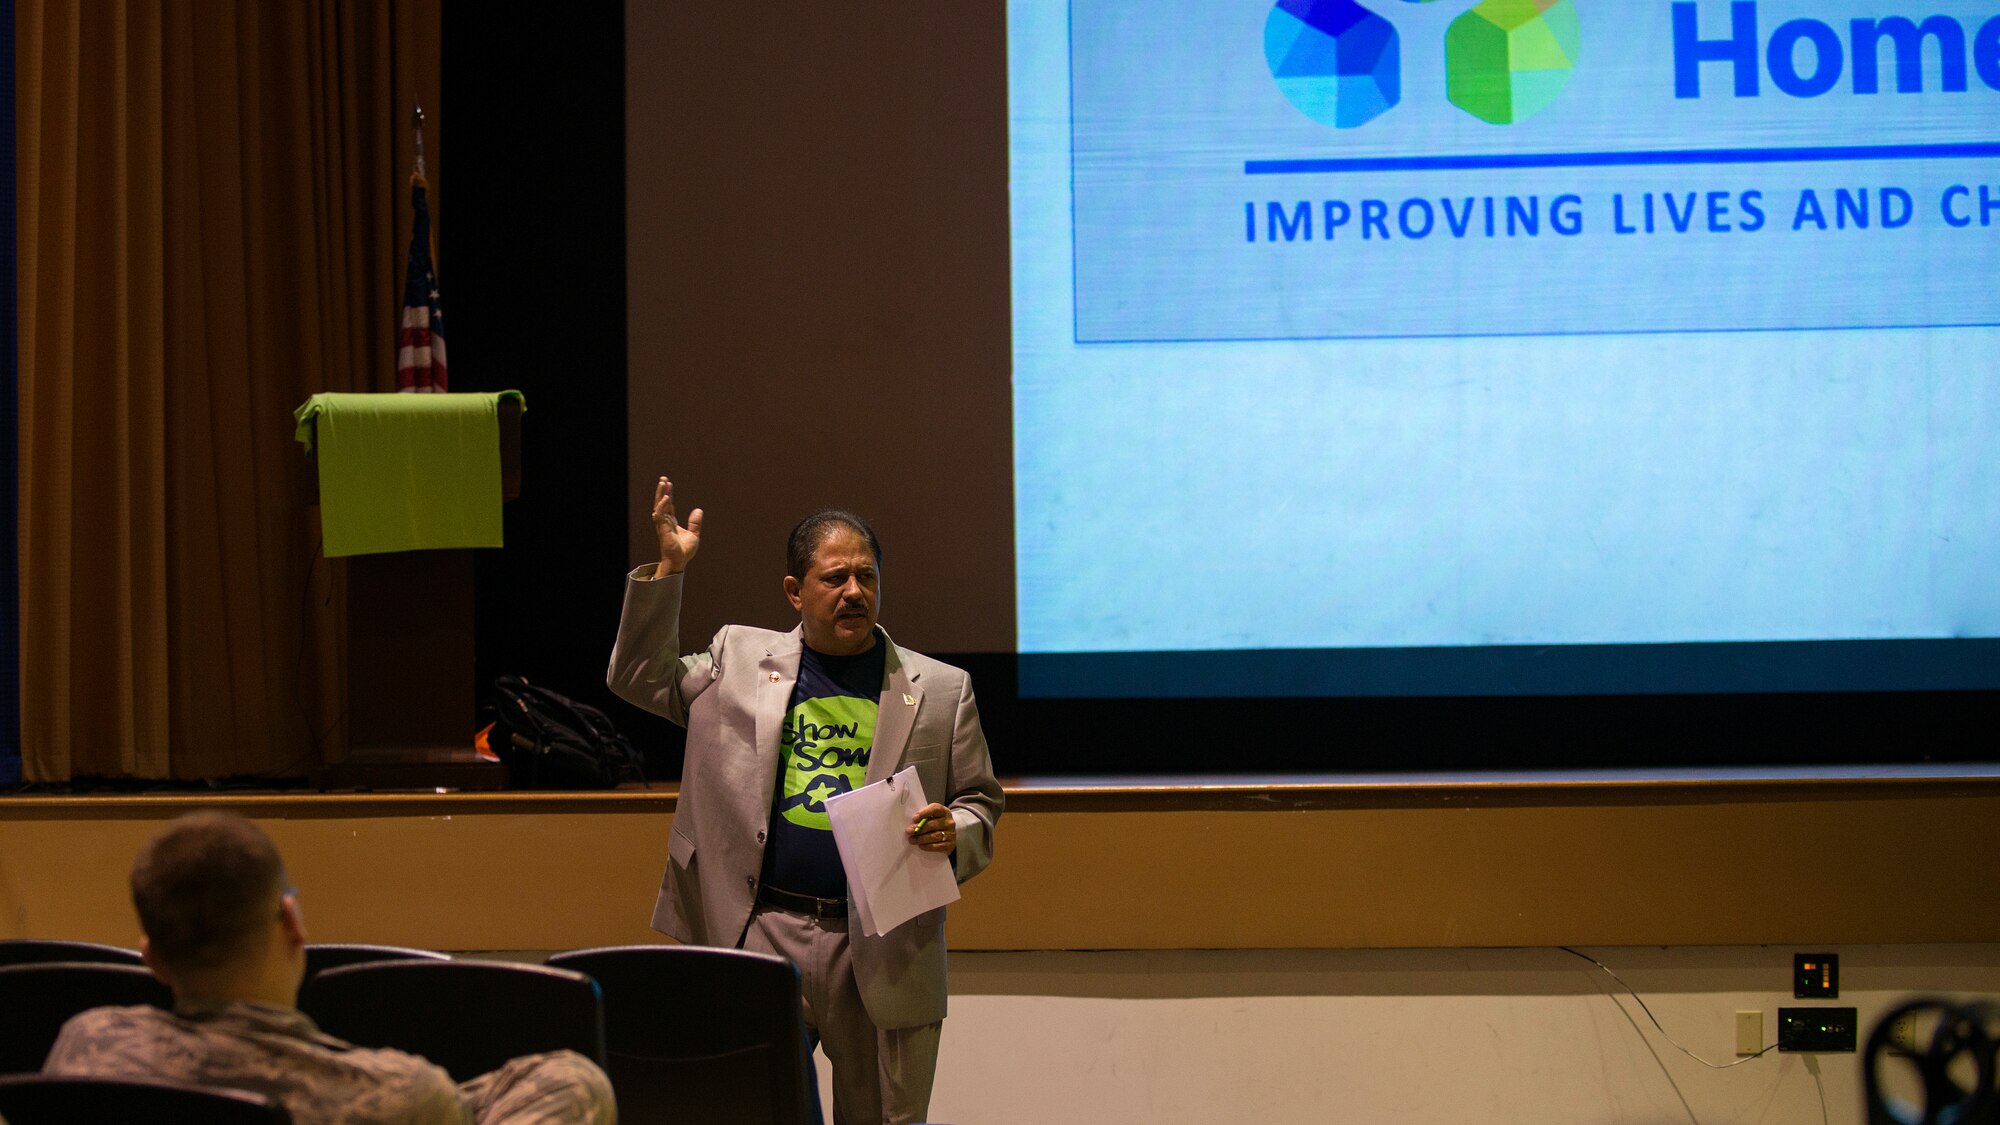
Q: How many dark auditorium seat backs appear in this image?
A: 6